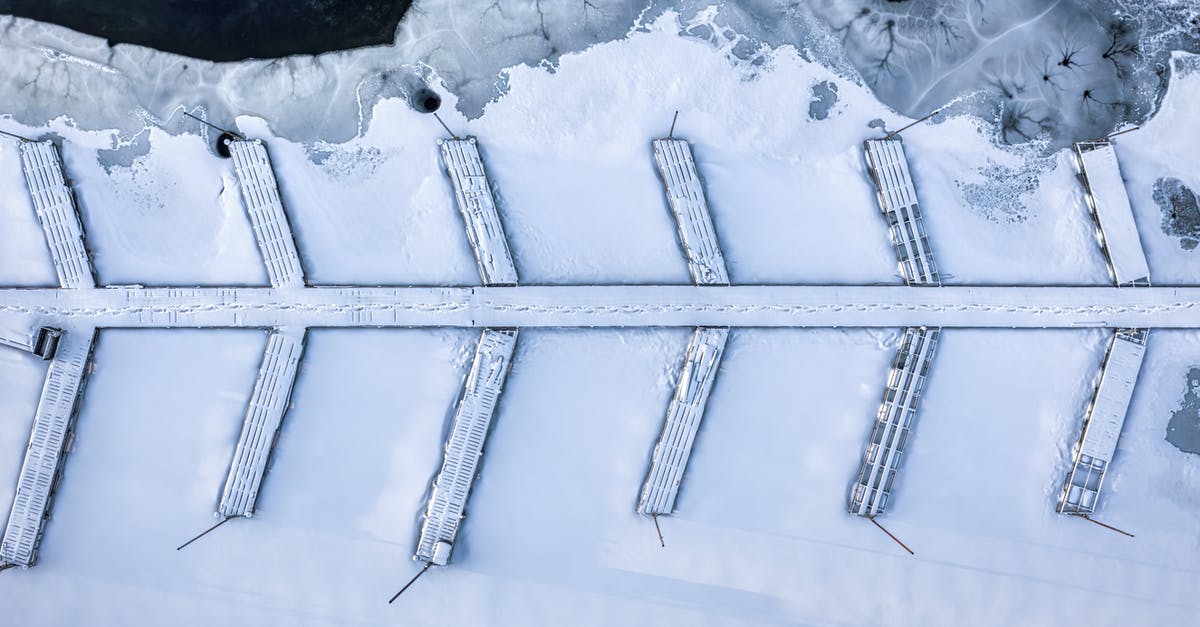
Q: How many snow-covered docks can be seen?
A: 12